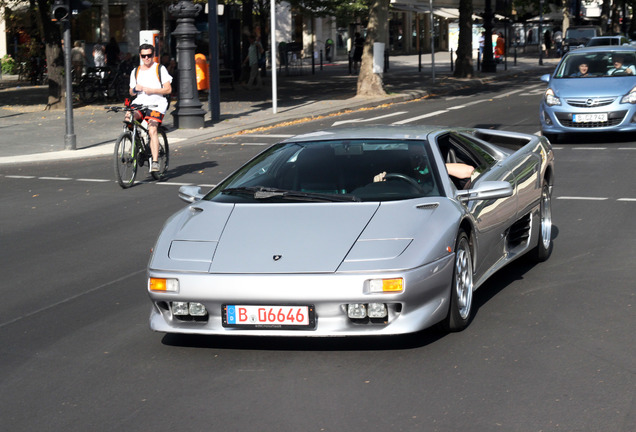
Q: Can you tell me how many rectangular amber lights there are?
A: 2